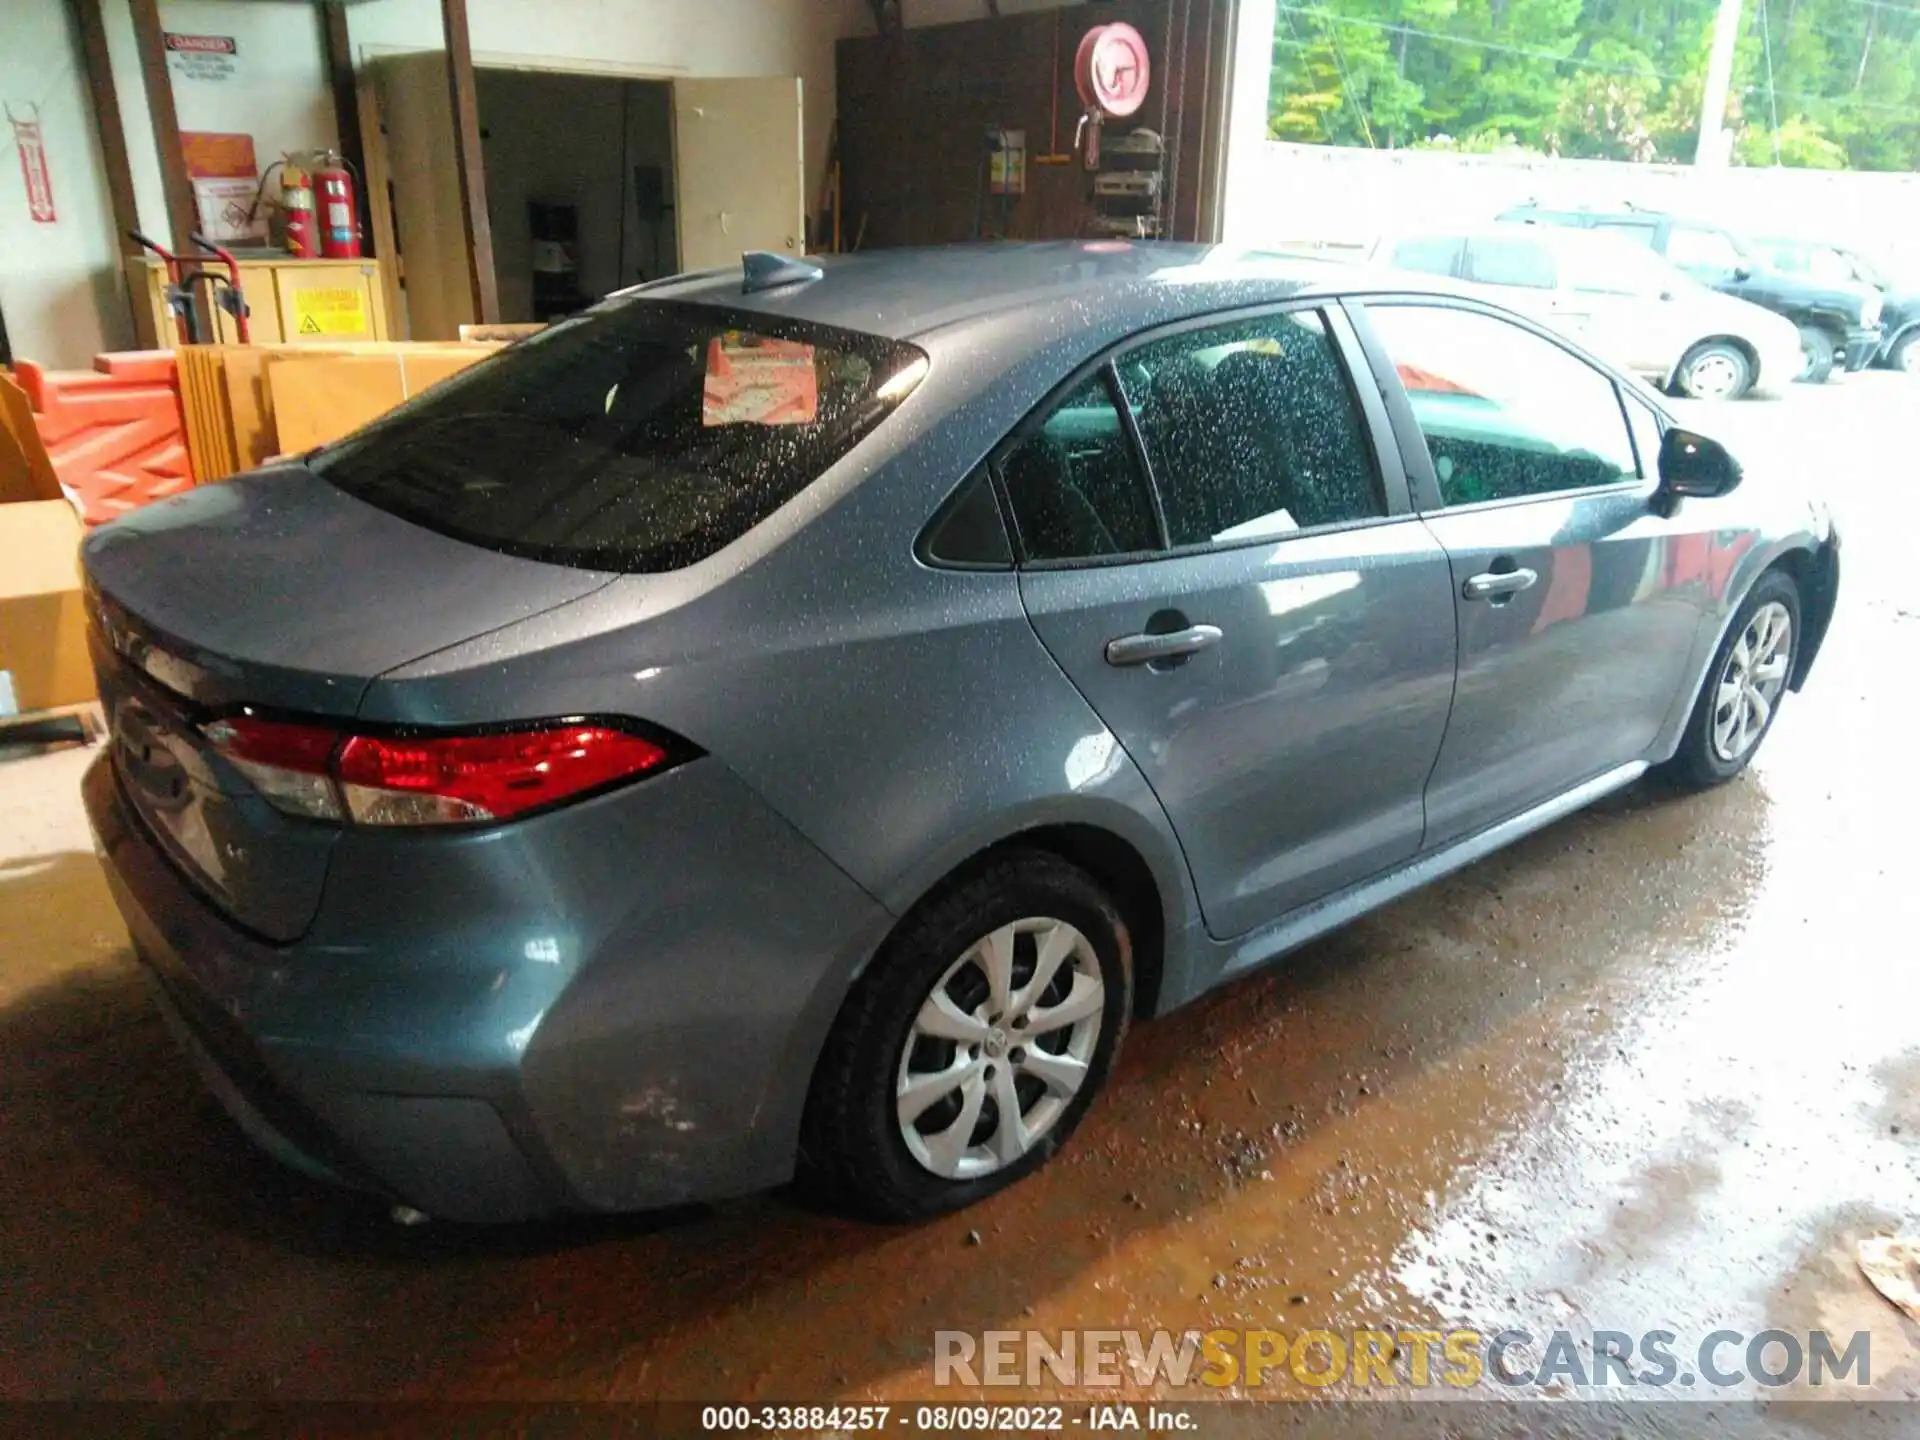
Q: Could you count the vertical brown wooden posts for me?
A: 4